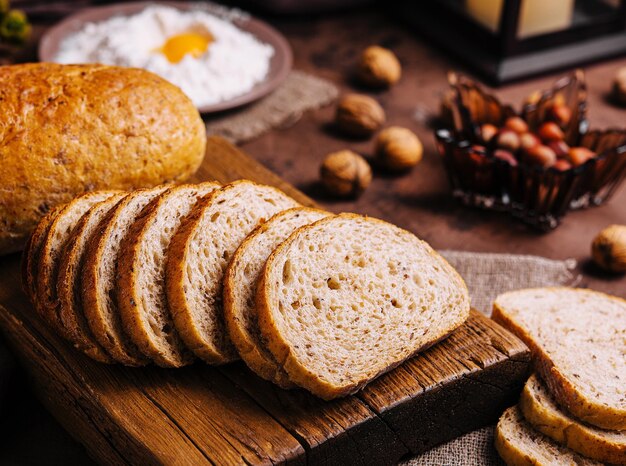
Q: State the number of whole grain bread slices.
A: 11